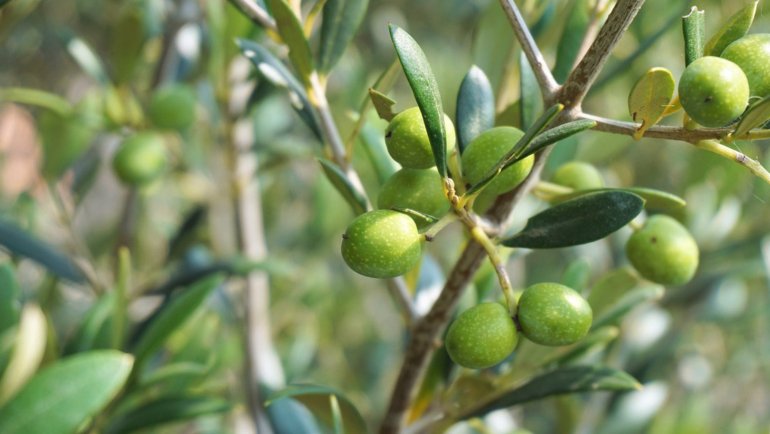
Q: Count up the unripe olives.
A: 12